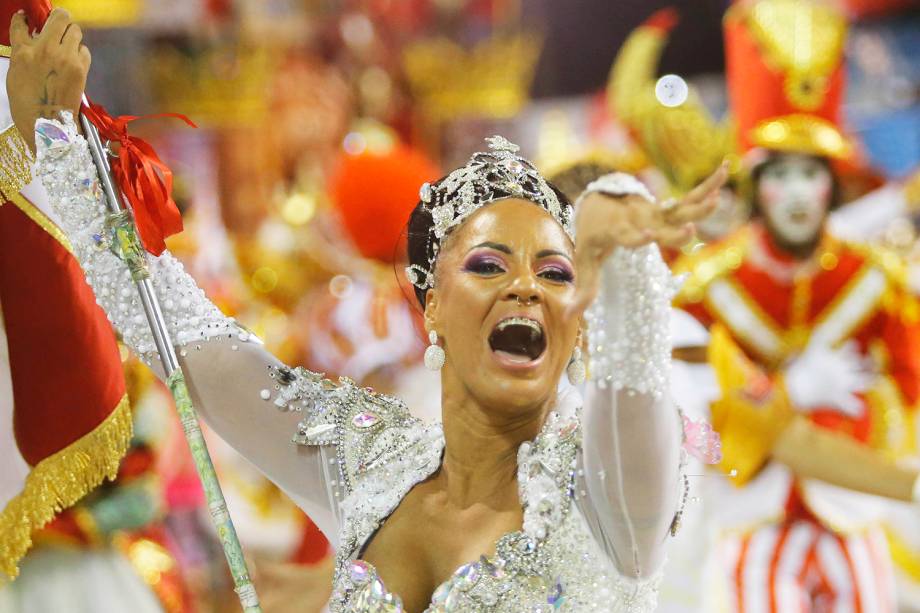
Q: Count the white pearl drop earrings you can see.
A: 2